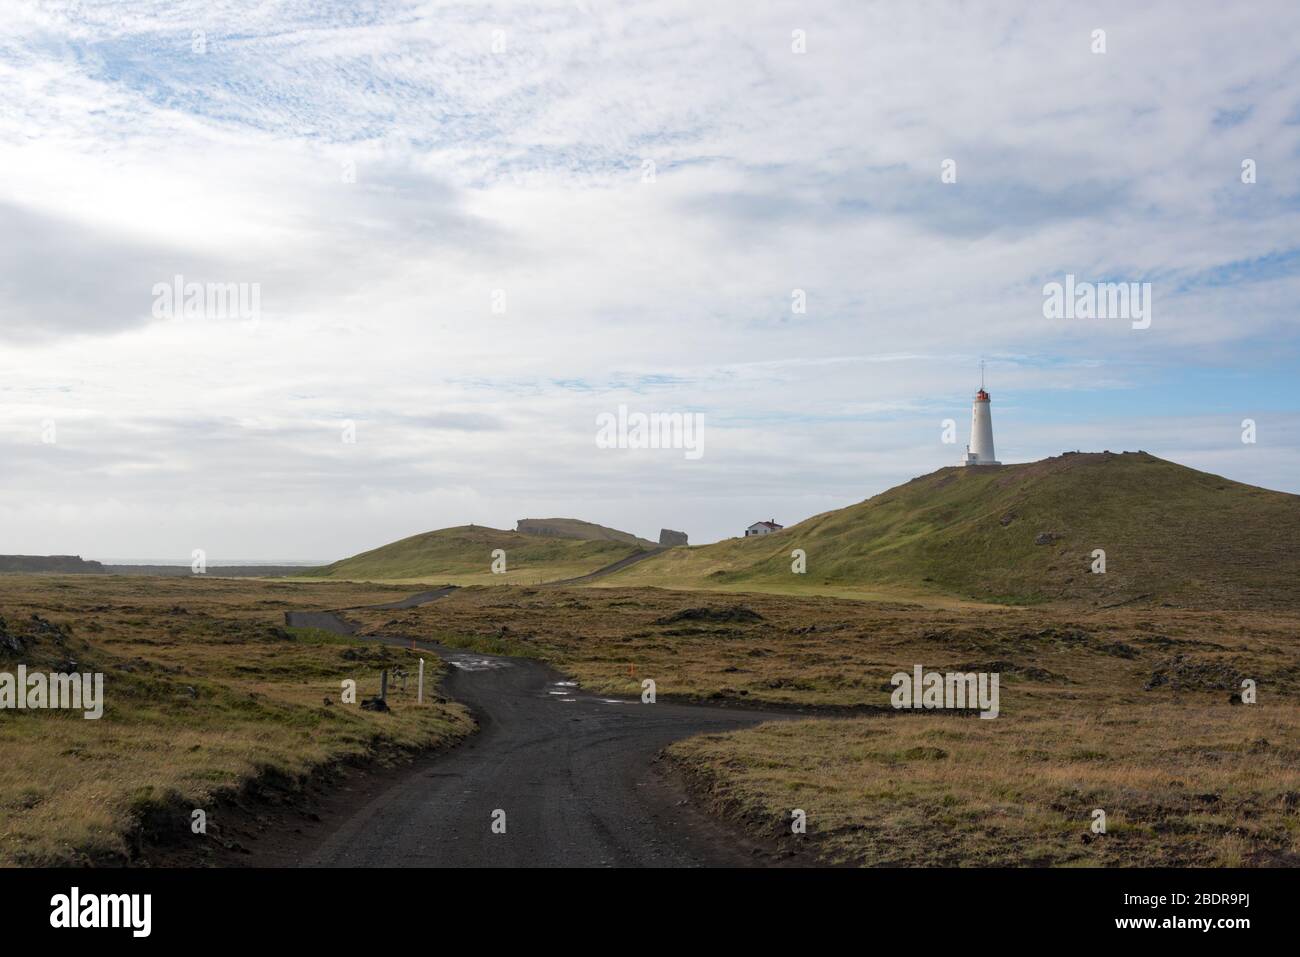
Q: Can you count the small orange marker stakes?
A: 2